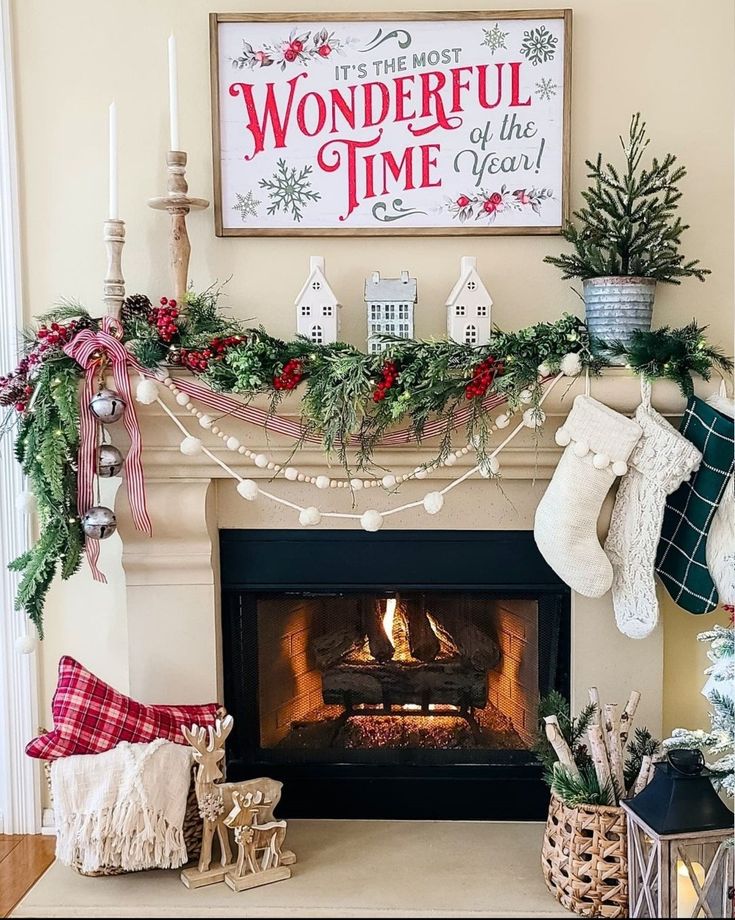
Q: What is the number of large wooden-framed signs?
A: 1